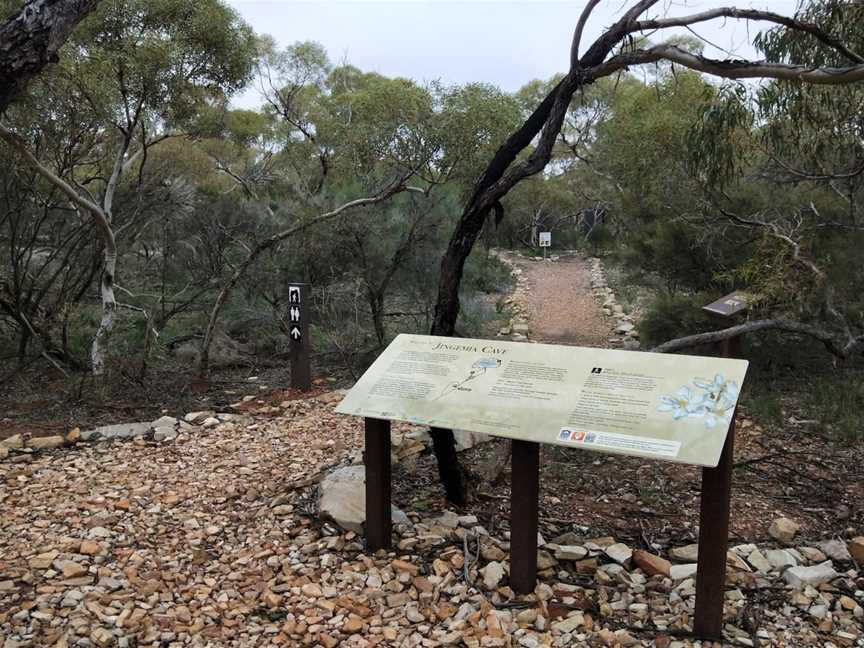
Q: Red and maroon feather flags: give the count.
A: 0